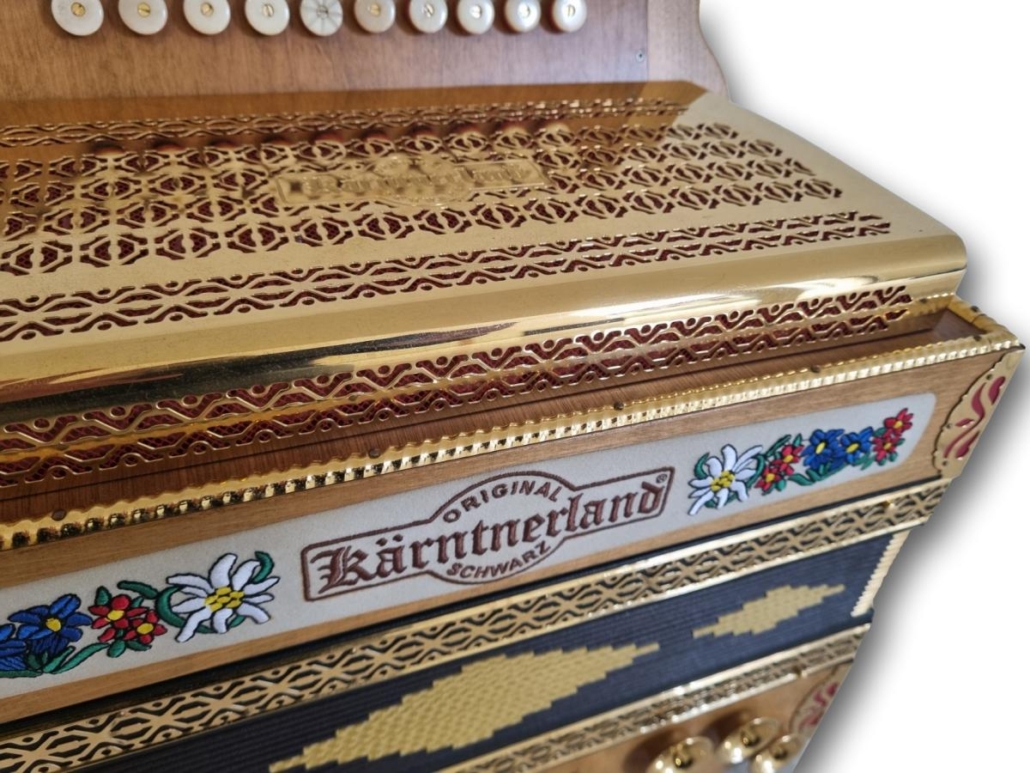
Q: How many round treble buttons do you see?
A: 10